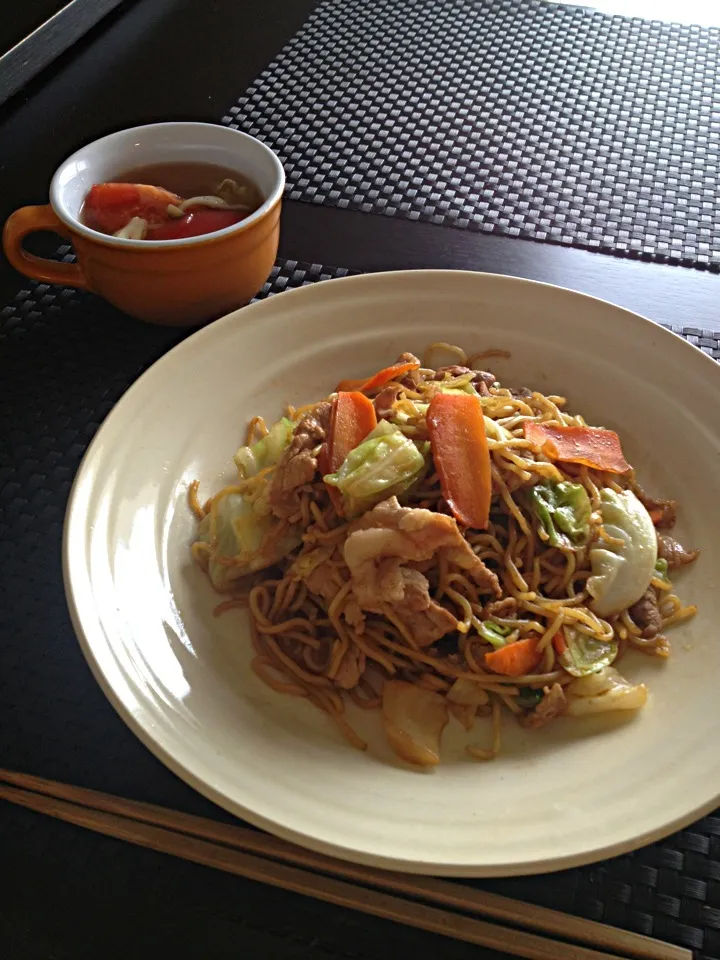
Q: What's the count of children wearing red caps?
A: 0